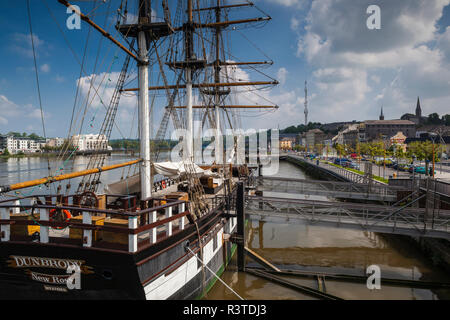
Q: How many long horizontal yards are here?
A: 5